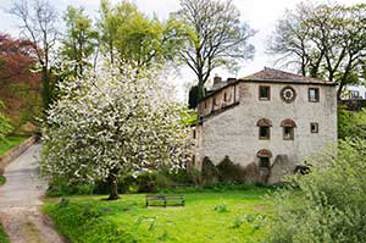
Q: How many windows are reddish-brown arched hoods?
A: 3